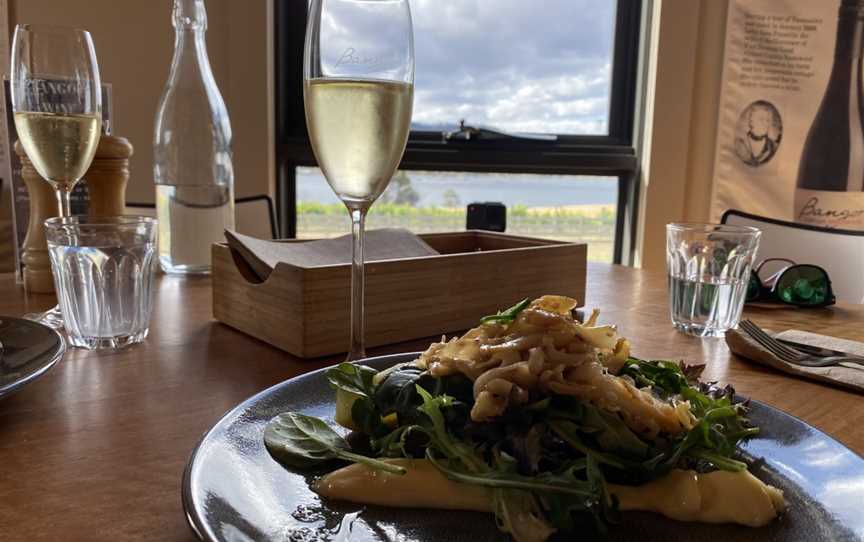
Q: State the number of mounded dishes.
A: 1